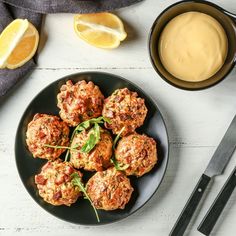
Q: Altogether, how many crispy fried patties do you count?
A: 7